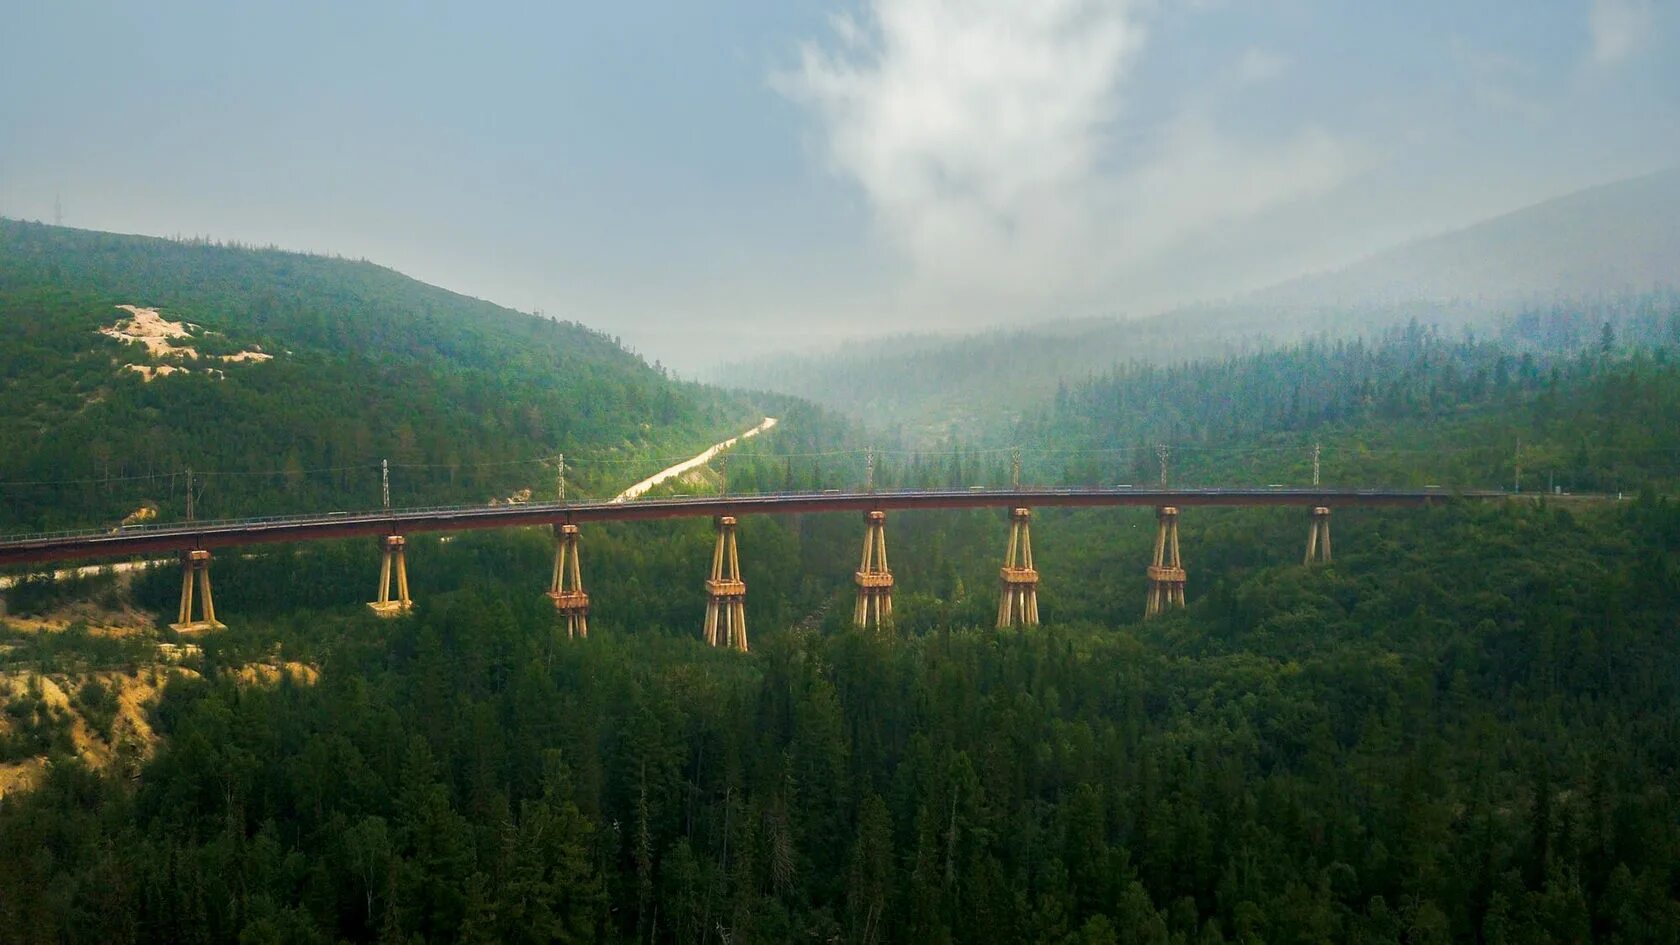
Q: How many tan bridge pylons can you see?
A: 8